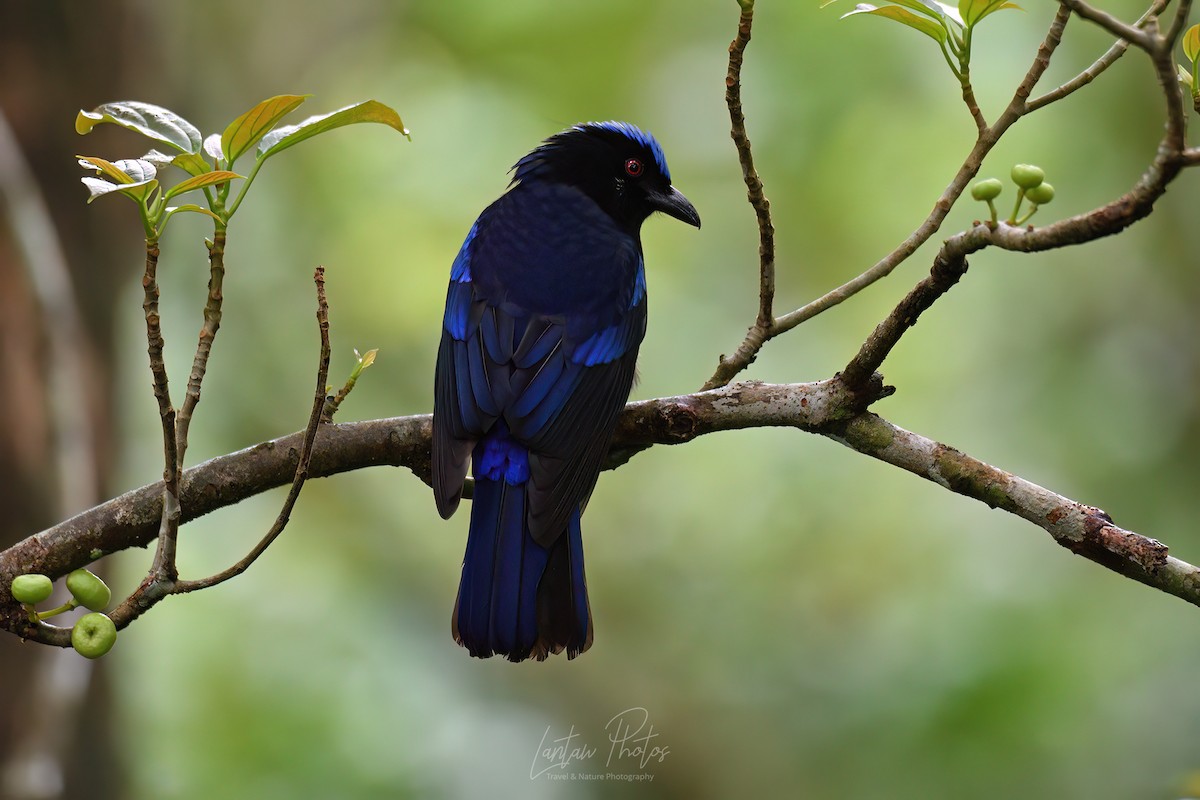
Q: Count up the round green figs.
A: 6